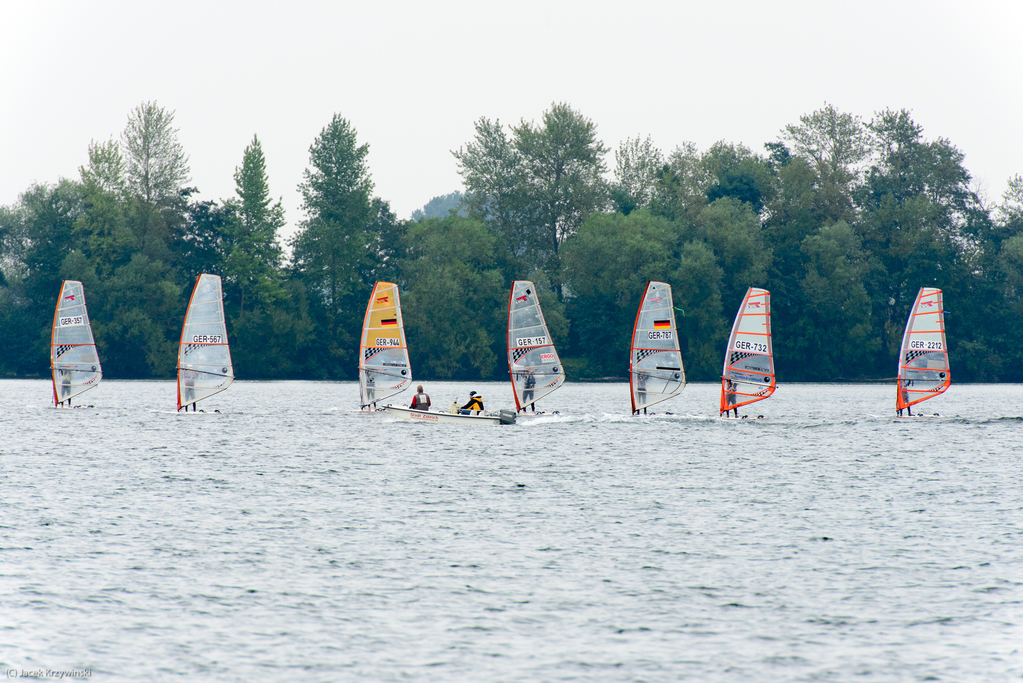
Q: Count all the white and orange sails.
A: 2